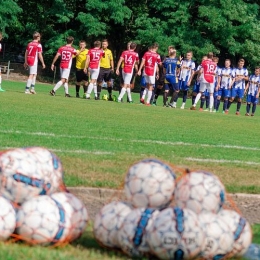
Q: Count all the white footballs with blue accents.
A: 12